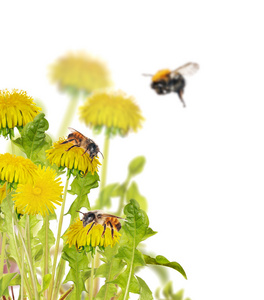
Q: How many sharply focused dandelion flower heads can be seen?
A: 5